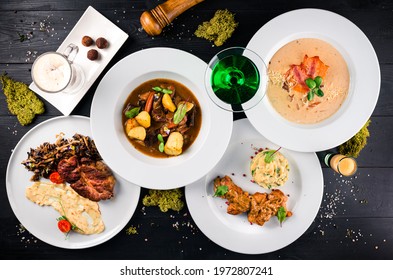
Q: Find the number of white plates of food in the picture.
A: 5